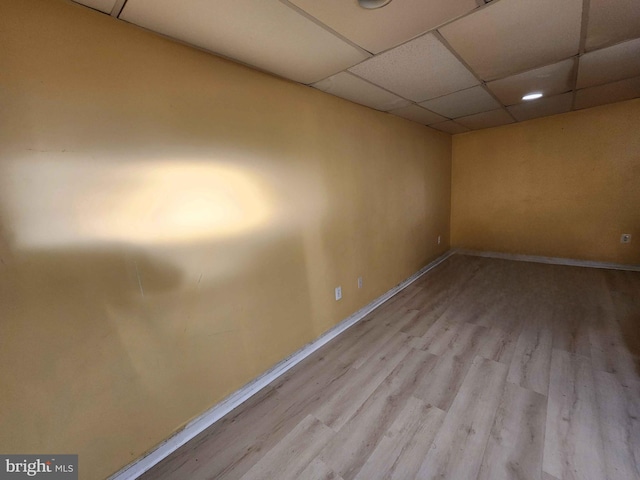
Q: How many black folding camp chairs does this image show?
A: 0